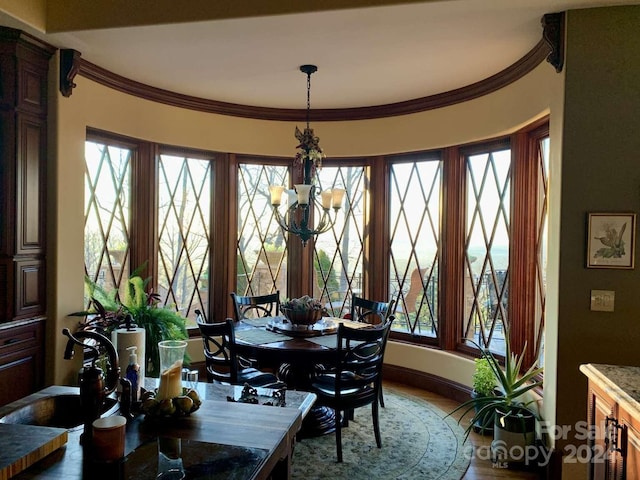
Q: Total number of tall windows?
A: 7